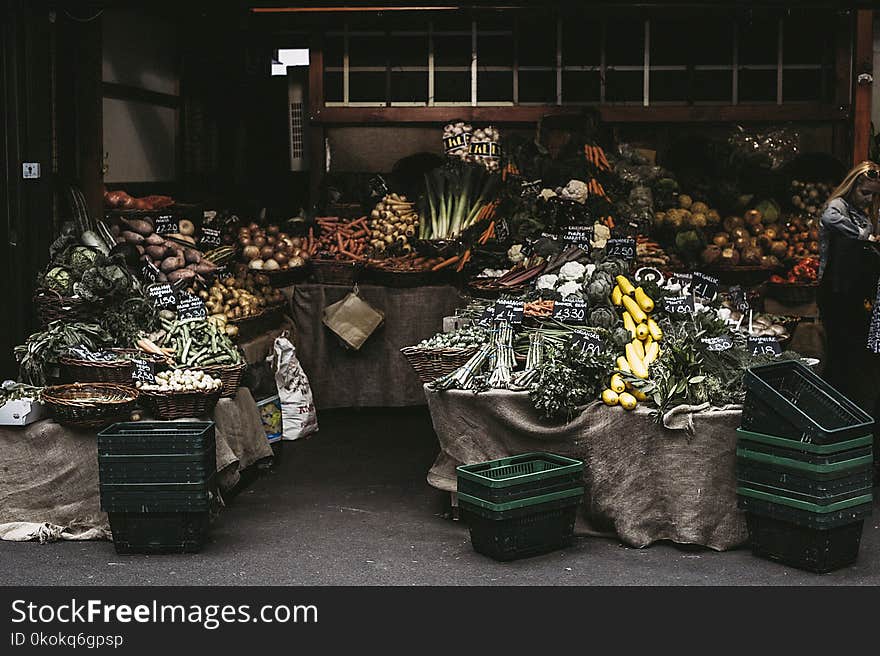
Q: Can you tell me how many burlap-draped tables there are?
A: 3